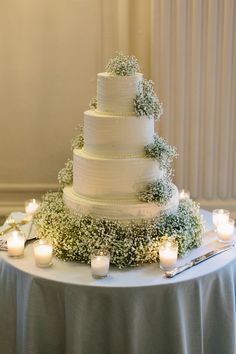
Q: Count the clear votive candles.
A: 8